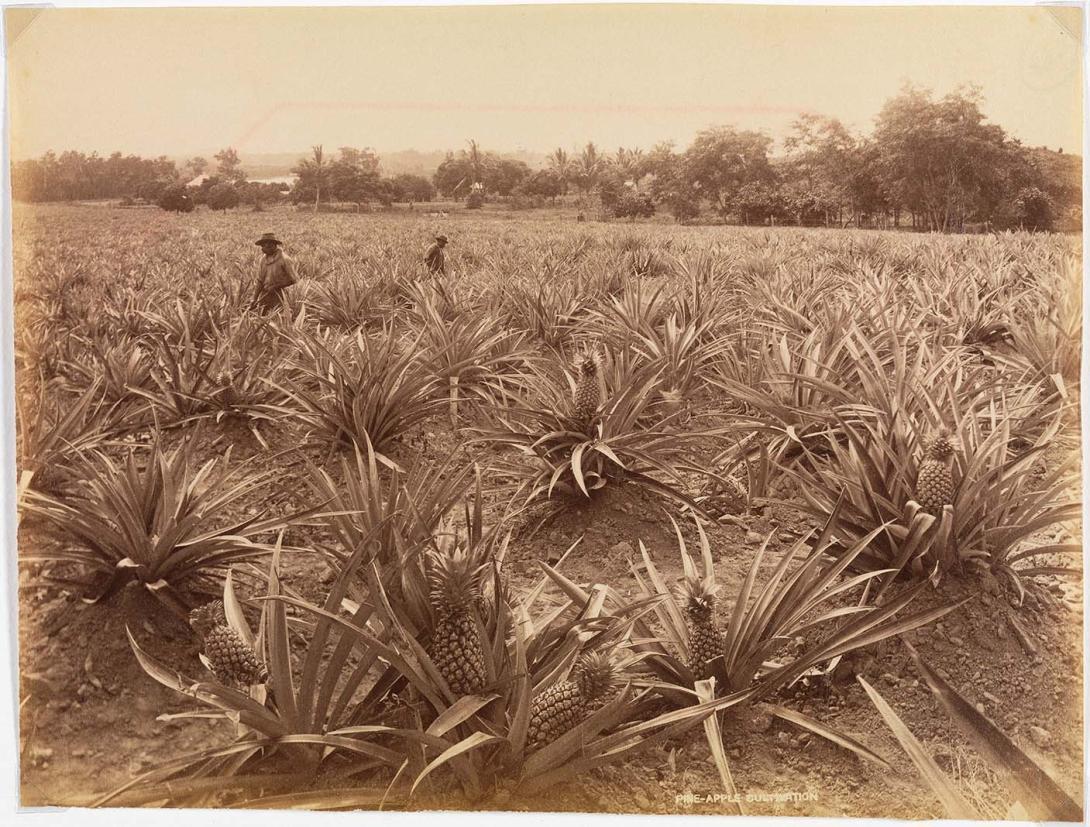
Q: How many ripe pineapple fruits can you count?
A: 6